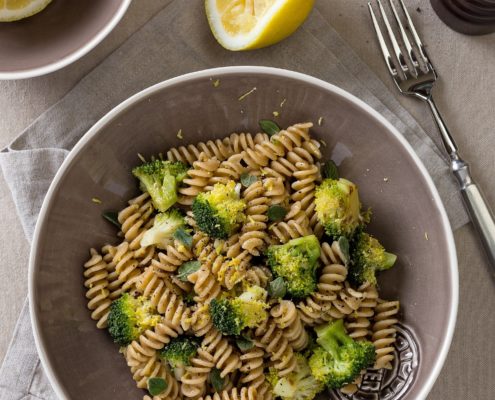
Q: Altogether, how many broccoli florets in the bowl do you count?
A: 11